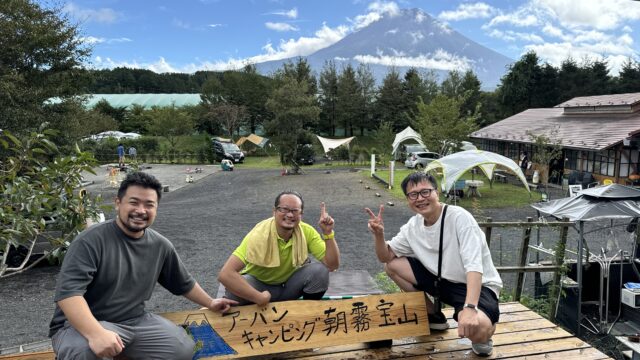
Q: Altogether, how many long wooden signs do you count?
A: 1